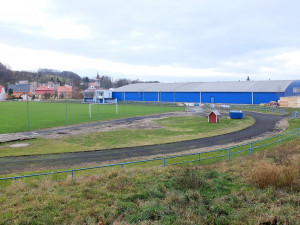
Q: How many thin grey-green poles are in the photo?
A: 7